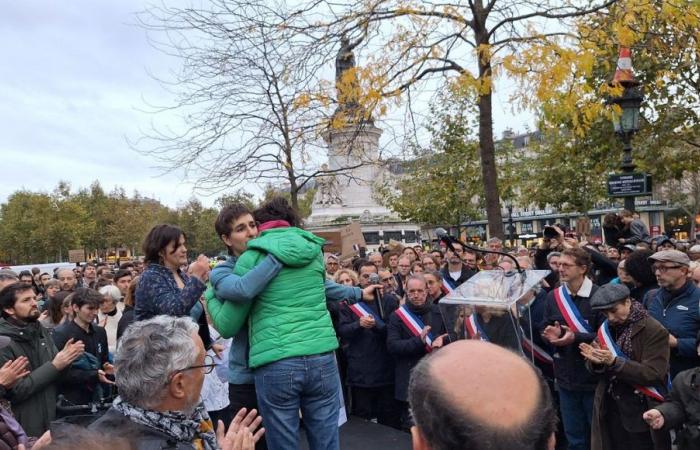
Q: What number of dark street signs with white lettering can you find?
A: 1